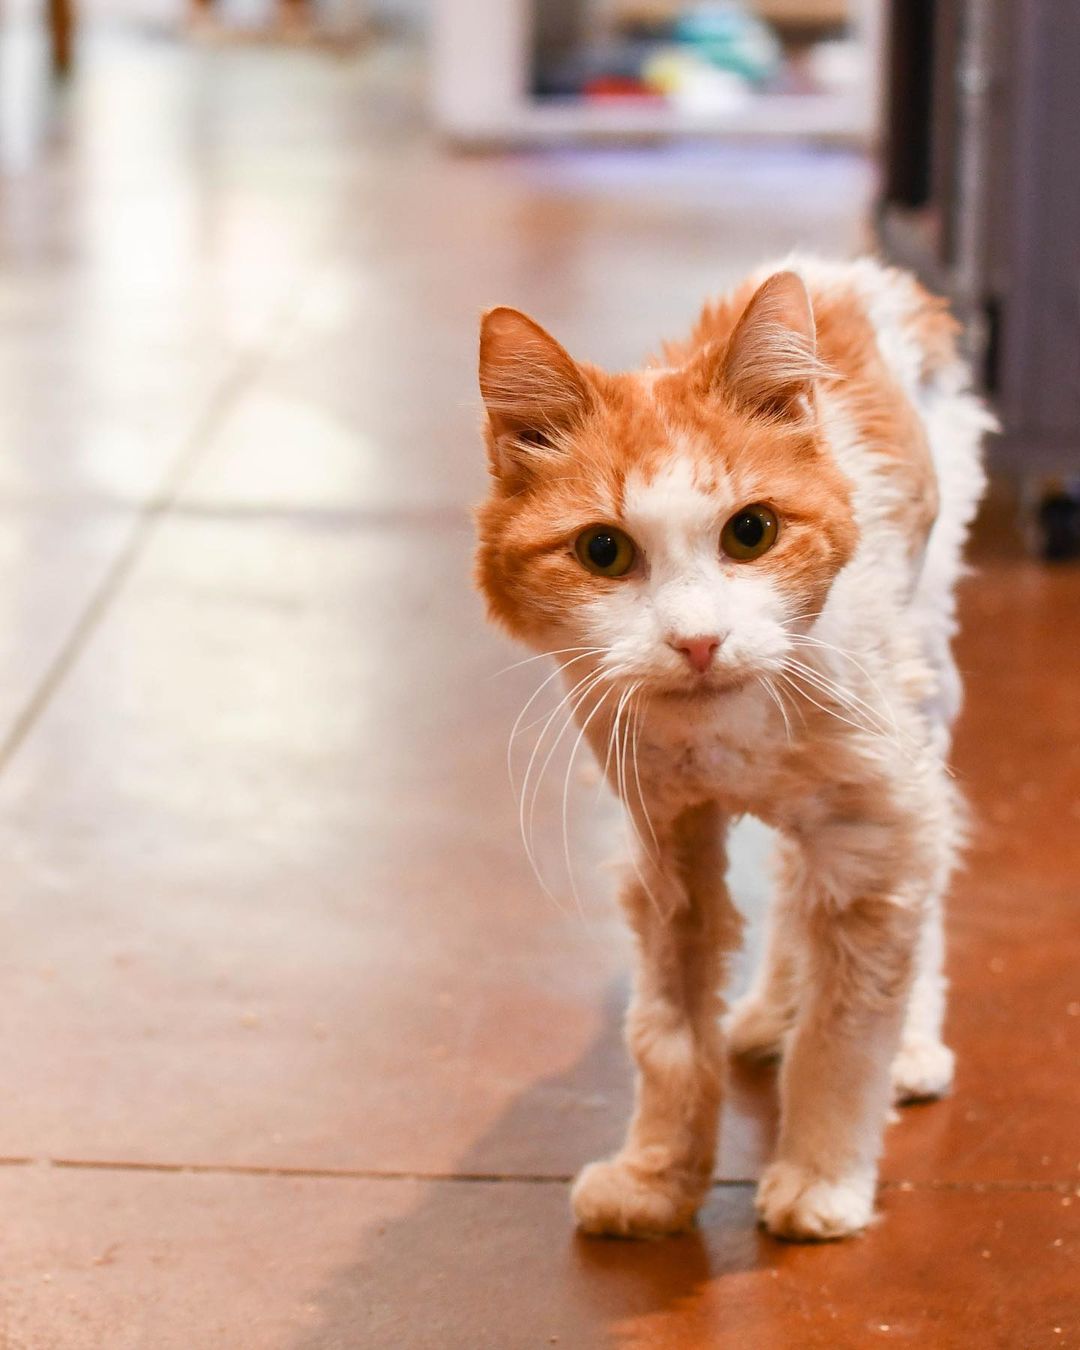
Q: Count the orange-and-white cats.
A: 1